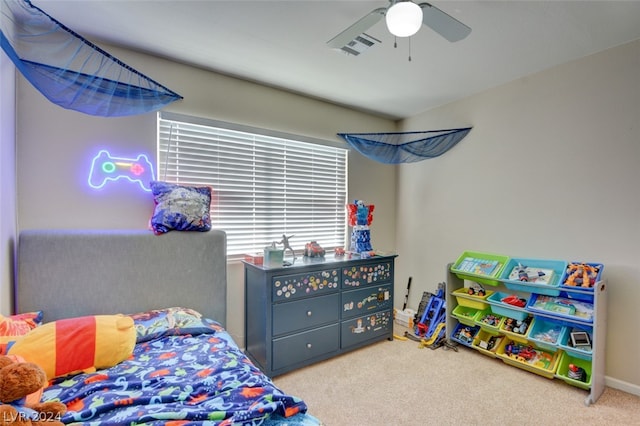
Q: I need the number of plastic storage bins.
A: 15